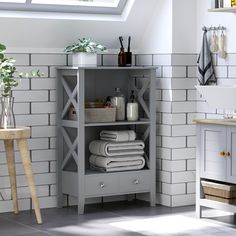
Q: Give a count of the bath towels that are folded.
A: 3